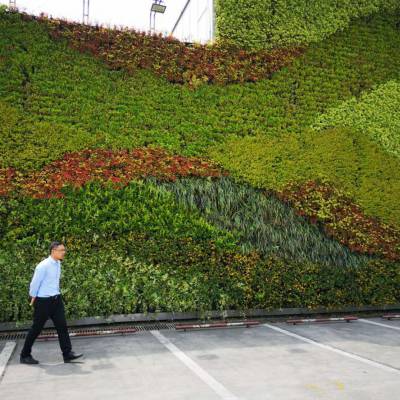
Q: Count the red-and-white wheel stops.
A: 4